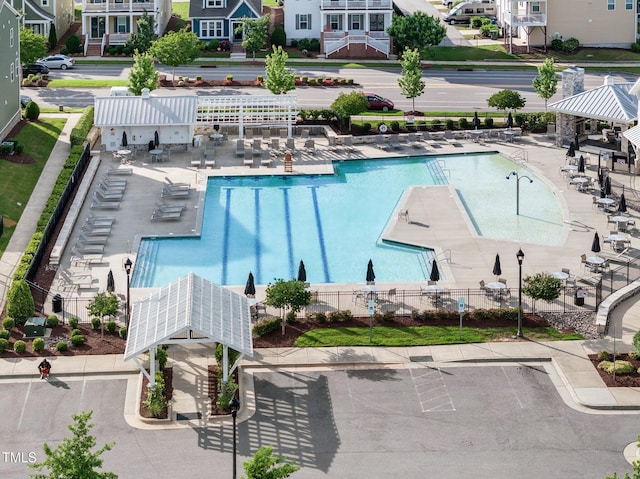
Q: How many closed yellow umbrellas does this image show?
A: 0